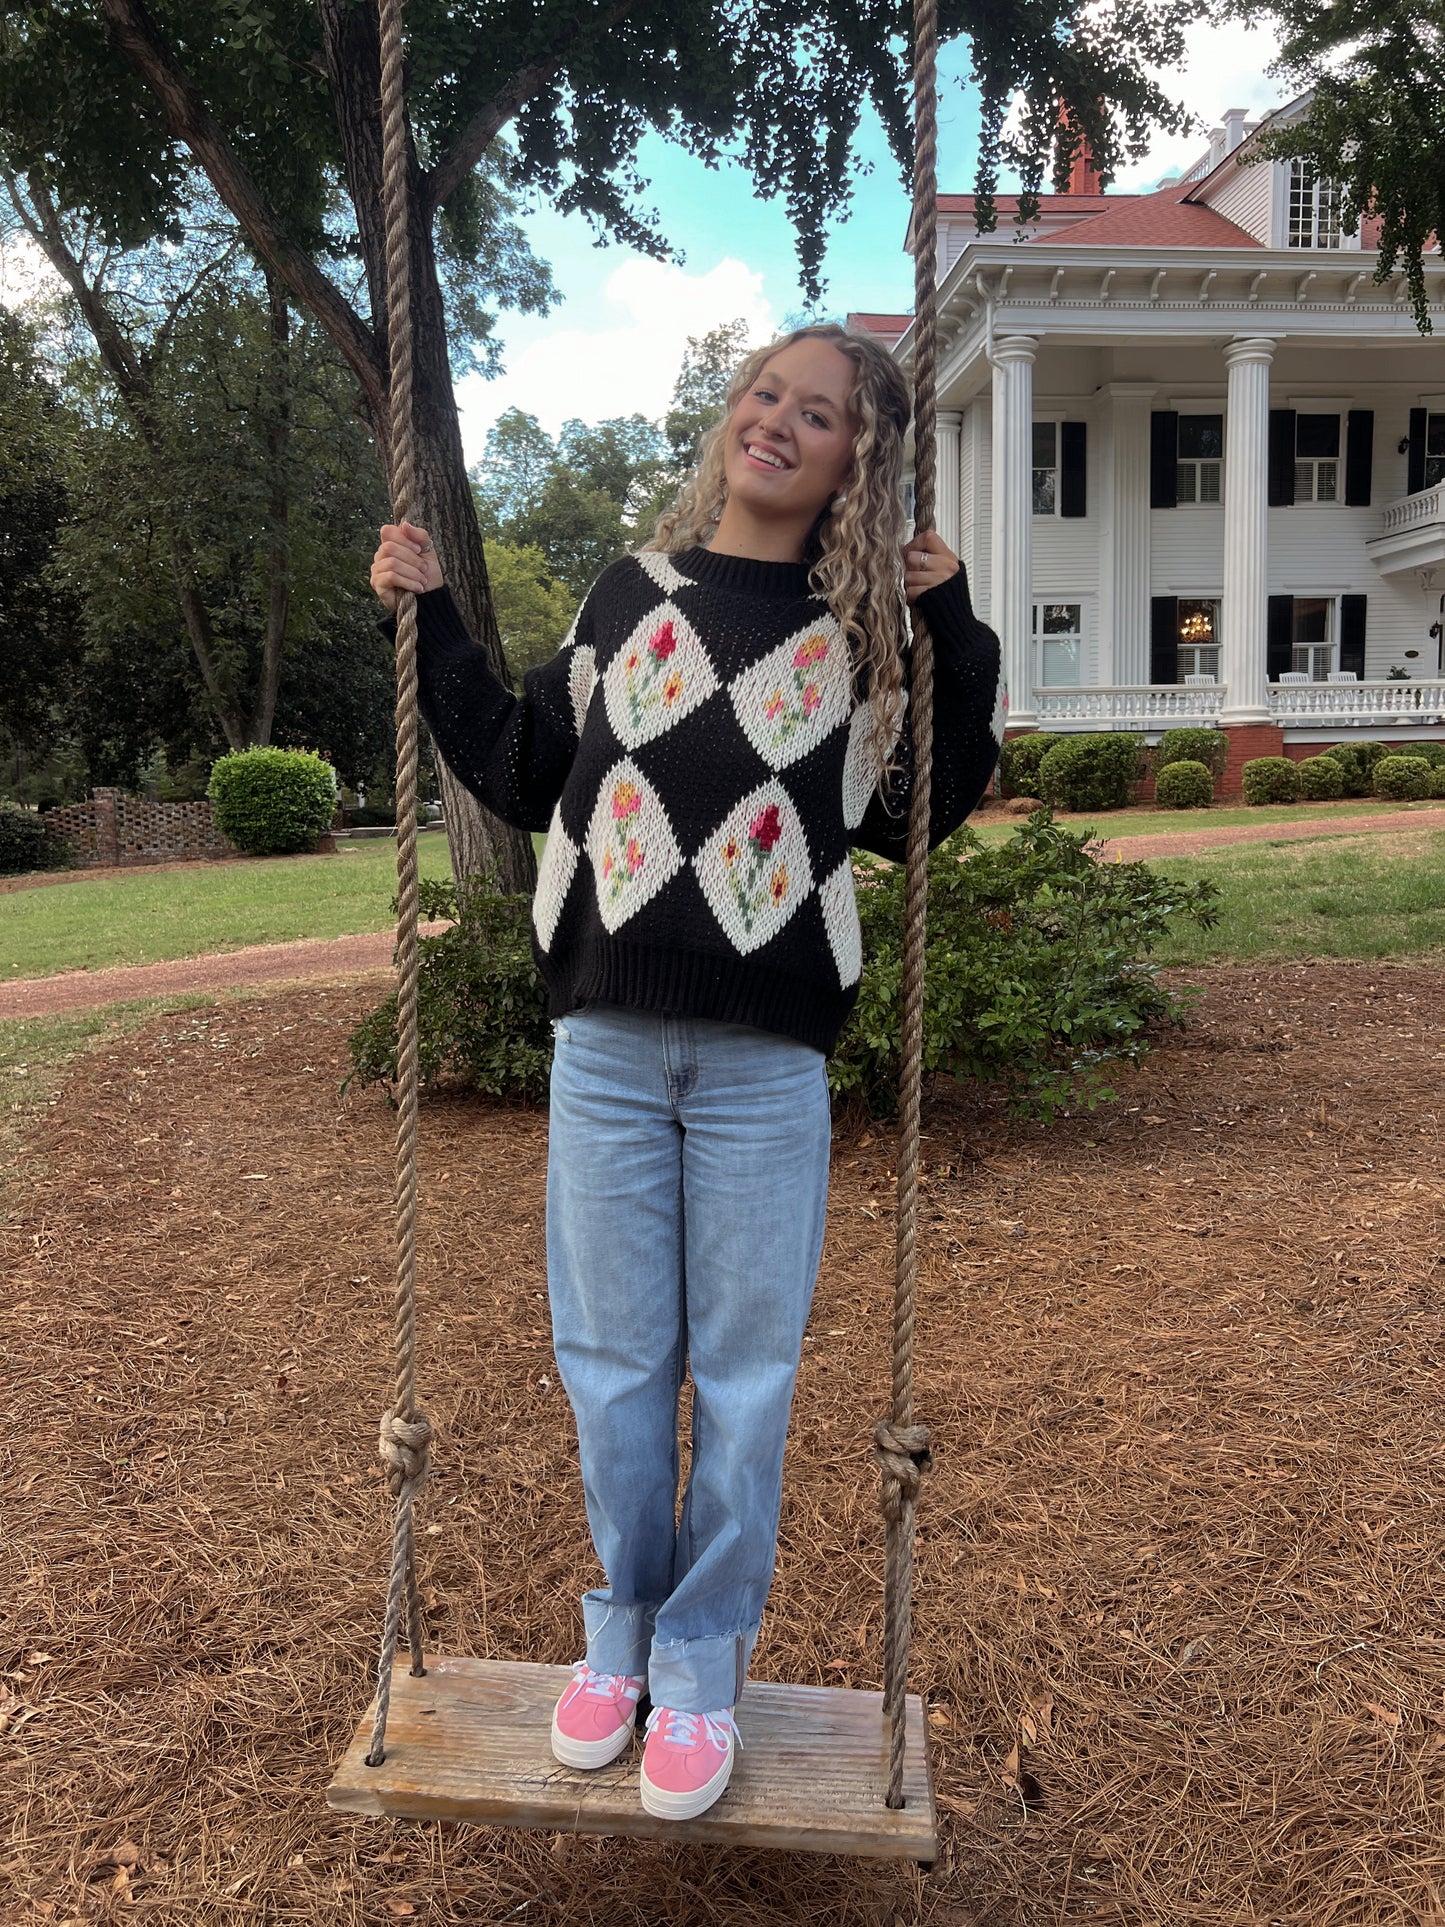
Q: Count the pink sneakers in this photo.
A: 2